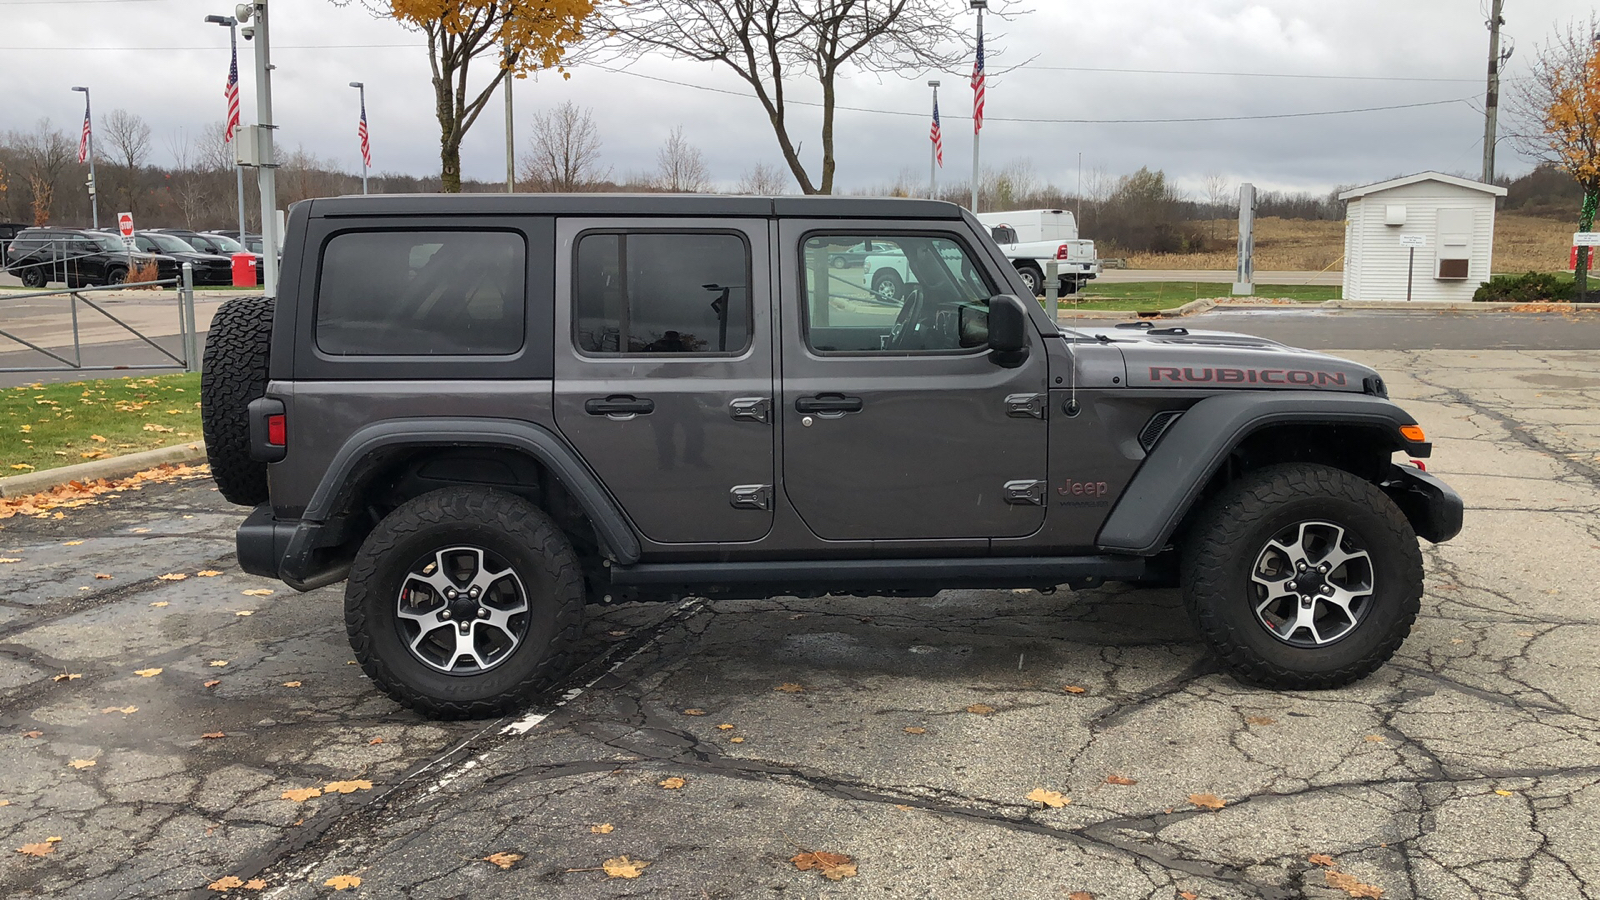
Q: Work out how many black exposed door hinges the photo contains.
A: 4